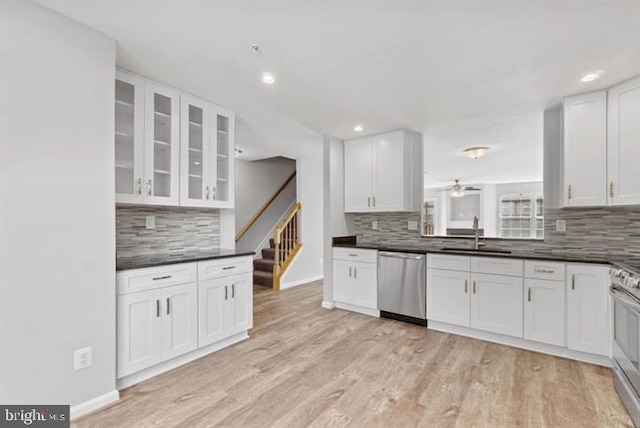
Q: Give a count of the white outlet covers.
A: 5